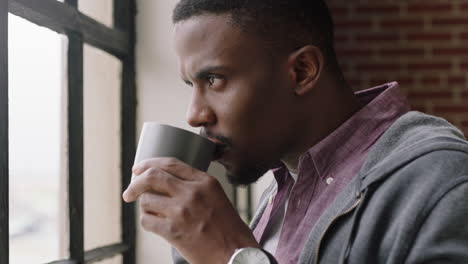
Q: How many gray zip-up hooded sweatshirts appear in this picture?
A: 1